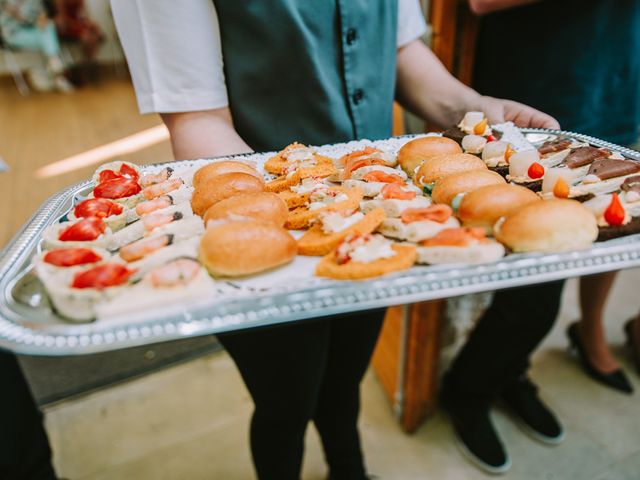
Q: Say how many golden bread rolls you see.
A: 9